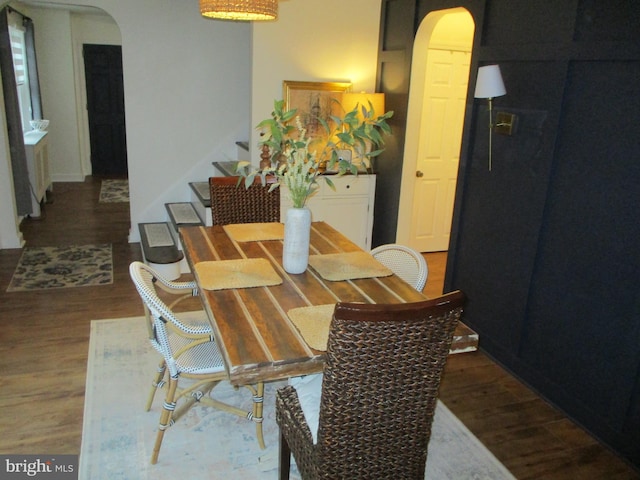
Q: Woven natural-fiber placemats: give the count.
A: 4